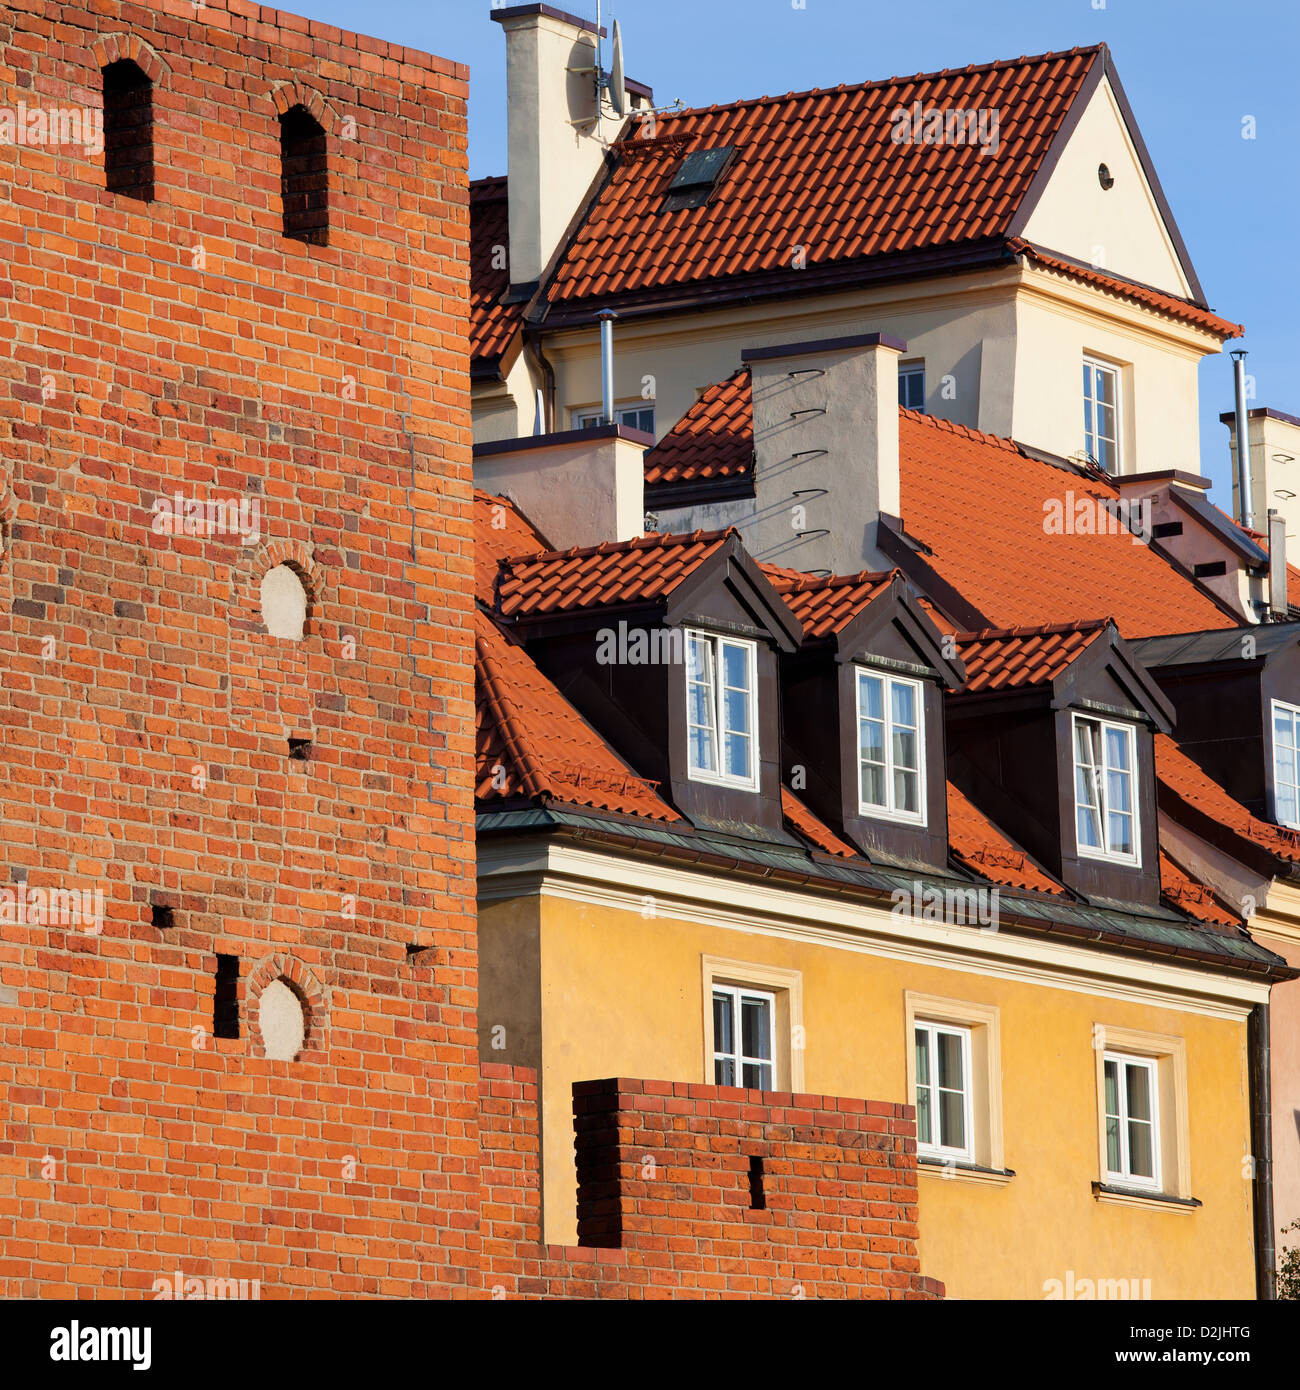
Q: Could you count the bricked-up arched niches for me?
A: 2